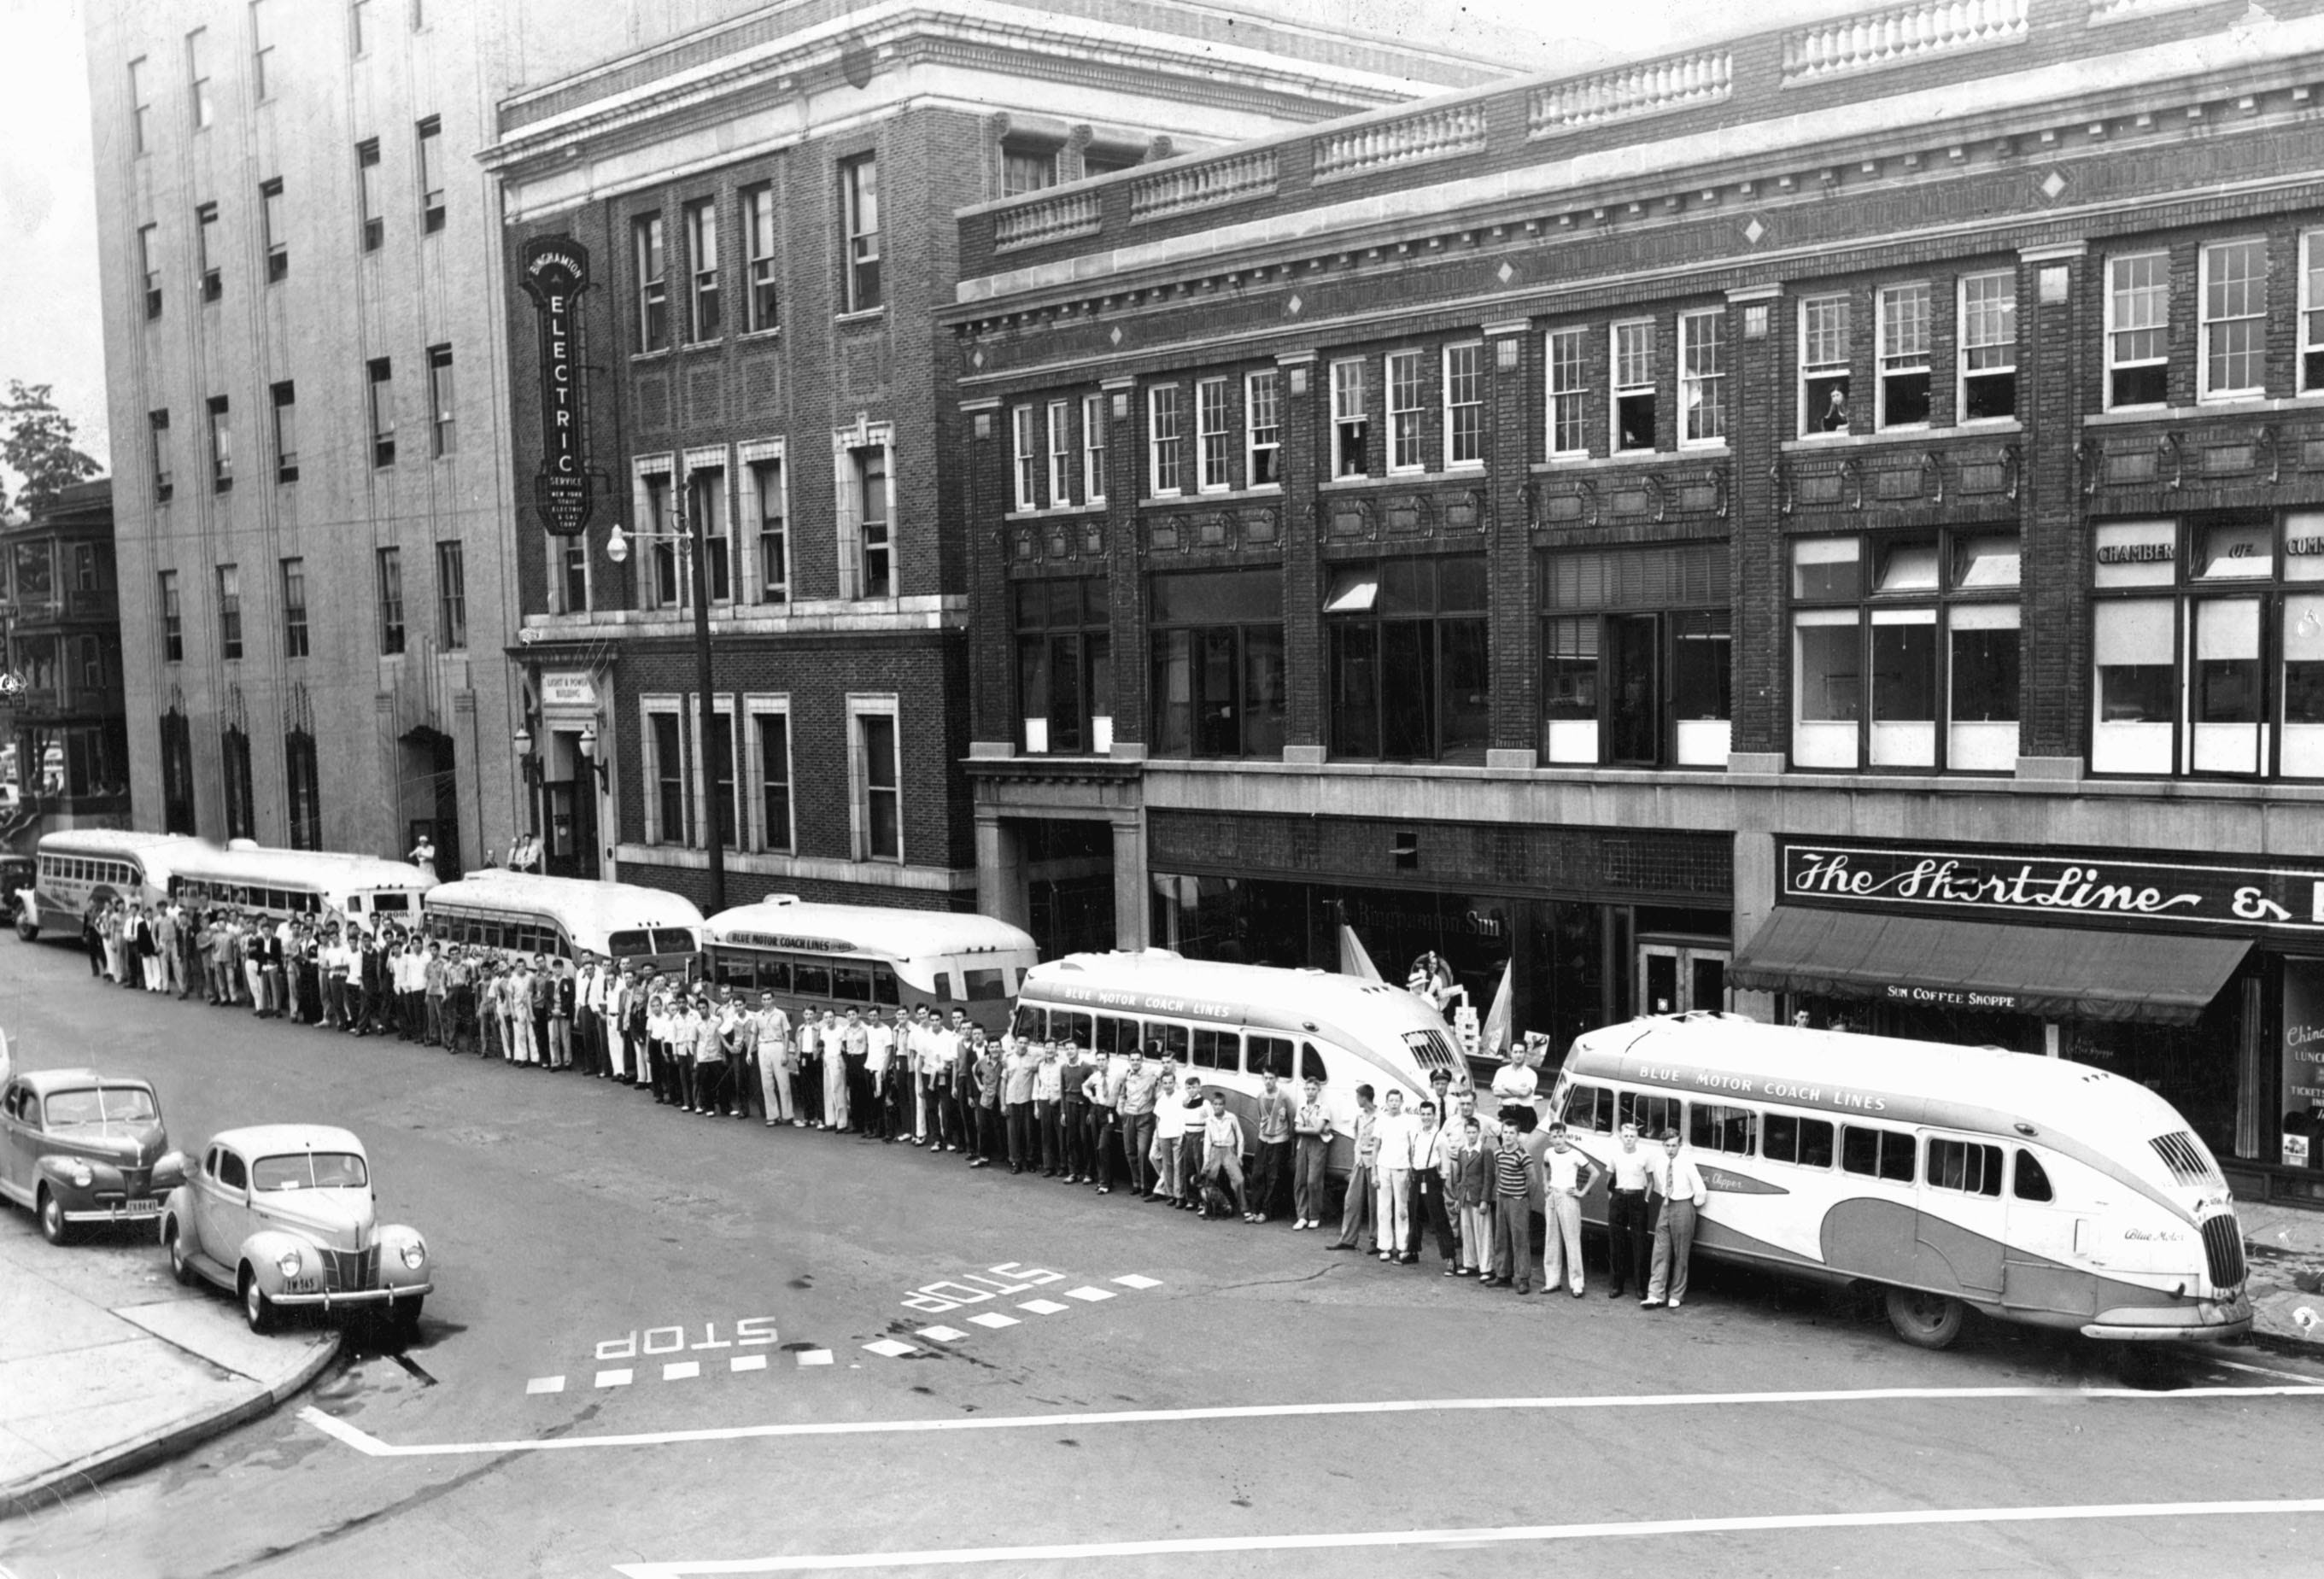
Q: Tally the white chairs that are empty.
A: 0